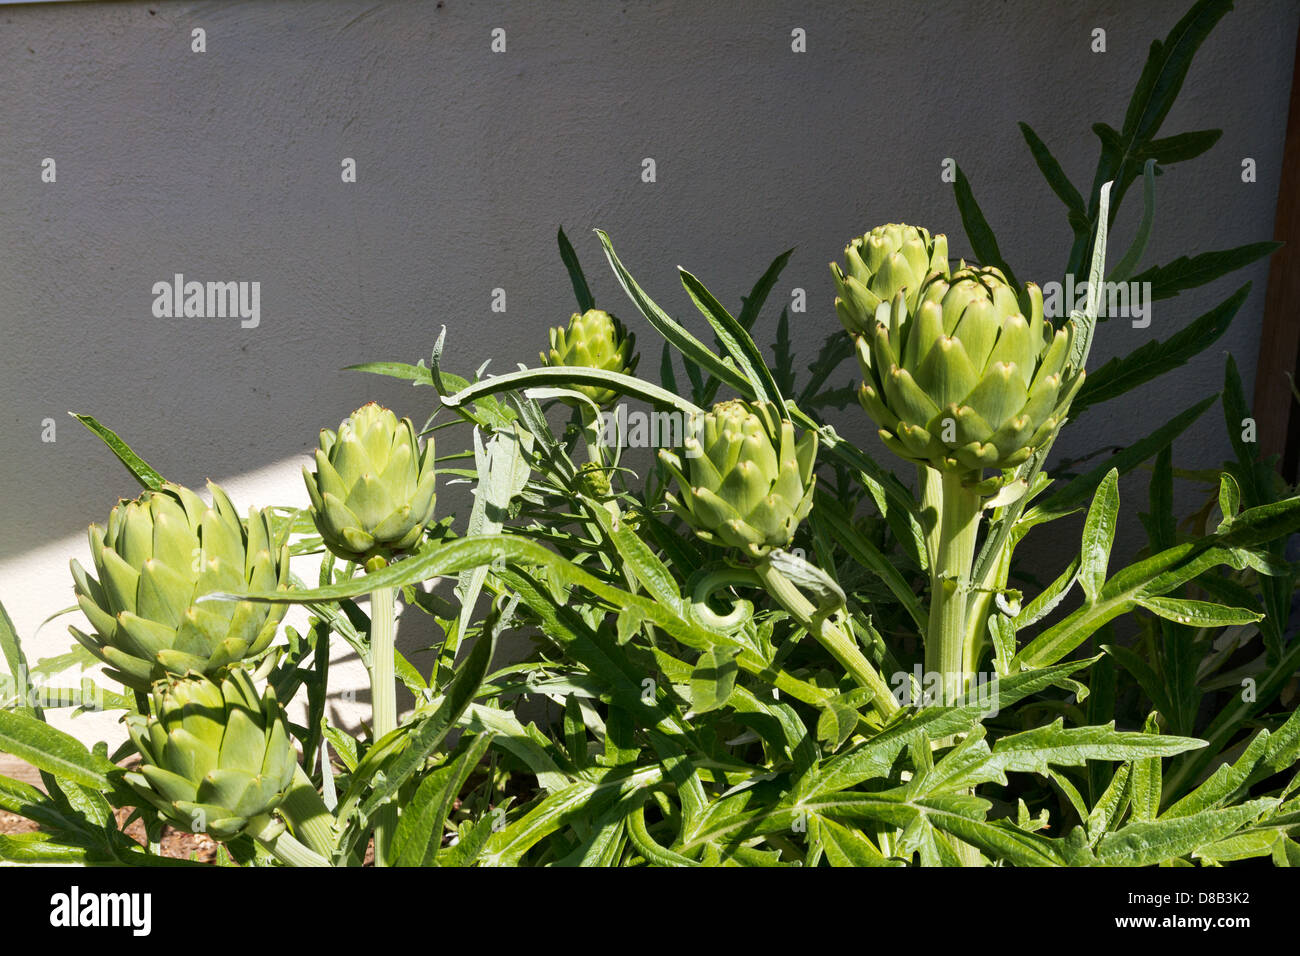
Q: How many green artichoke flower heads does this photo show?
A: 7